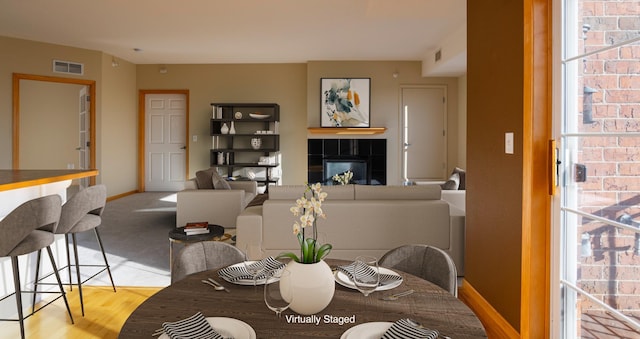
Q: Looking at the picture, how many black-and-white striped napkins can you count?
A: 4